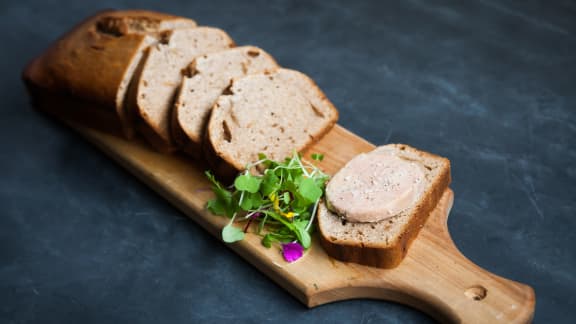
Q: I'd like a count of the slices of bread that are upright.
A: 3